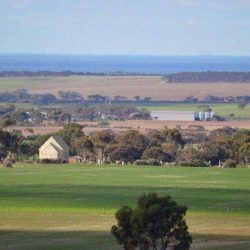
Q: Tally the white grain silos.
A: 3